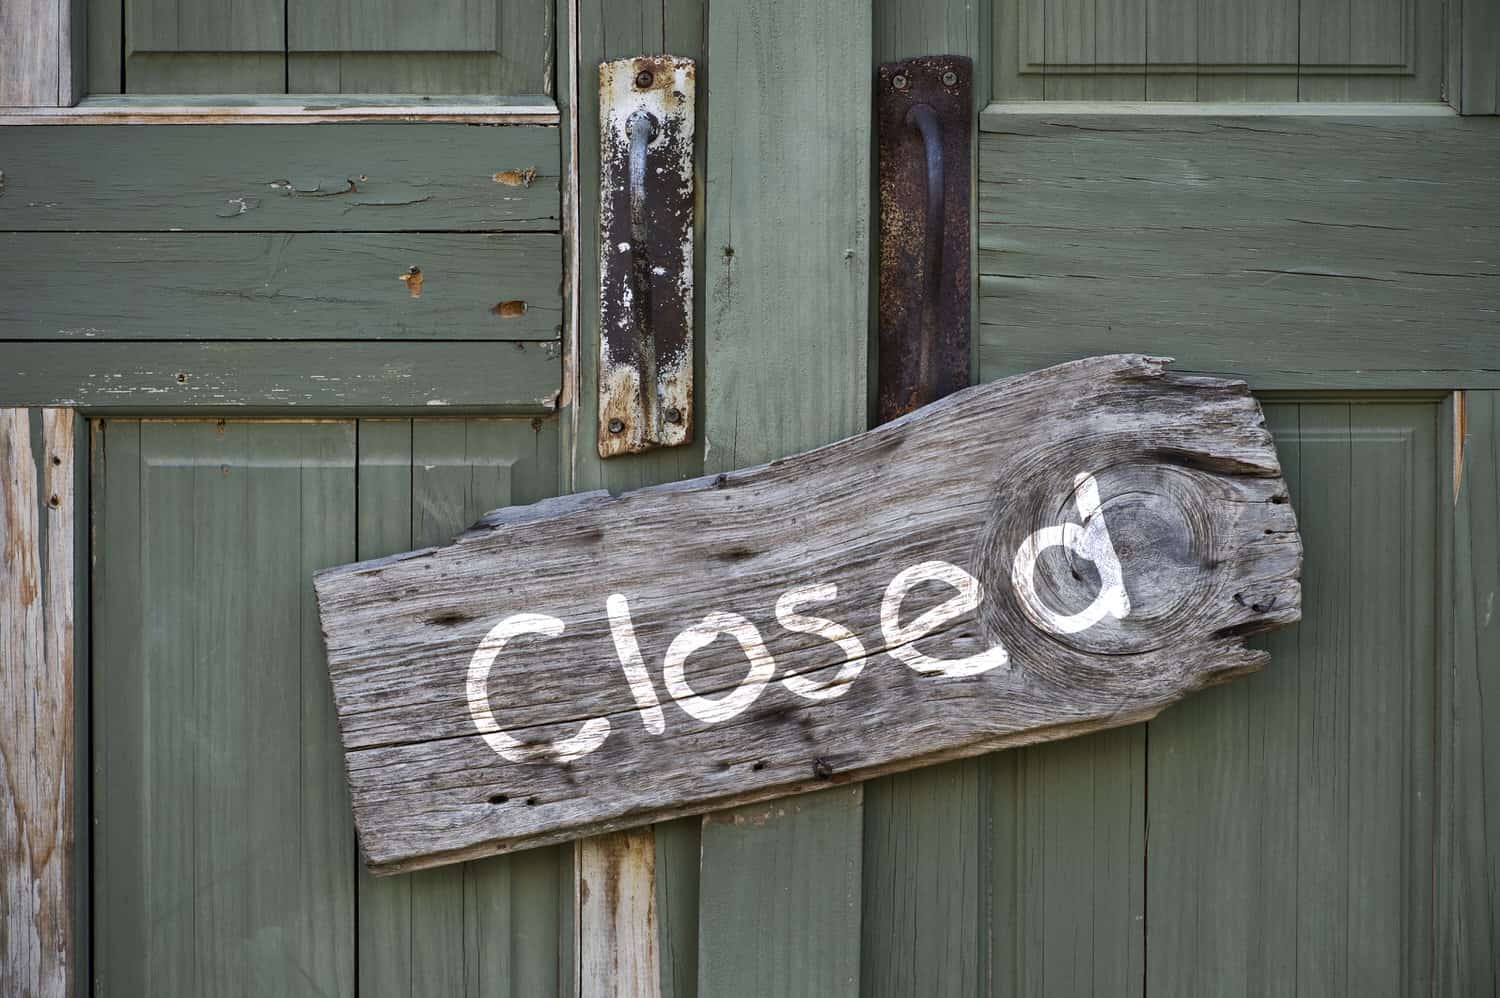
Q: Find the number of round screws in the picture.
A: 5